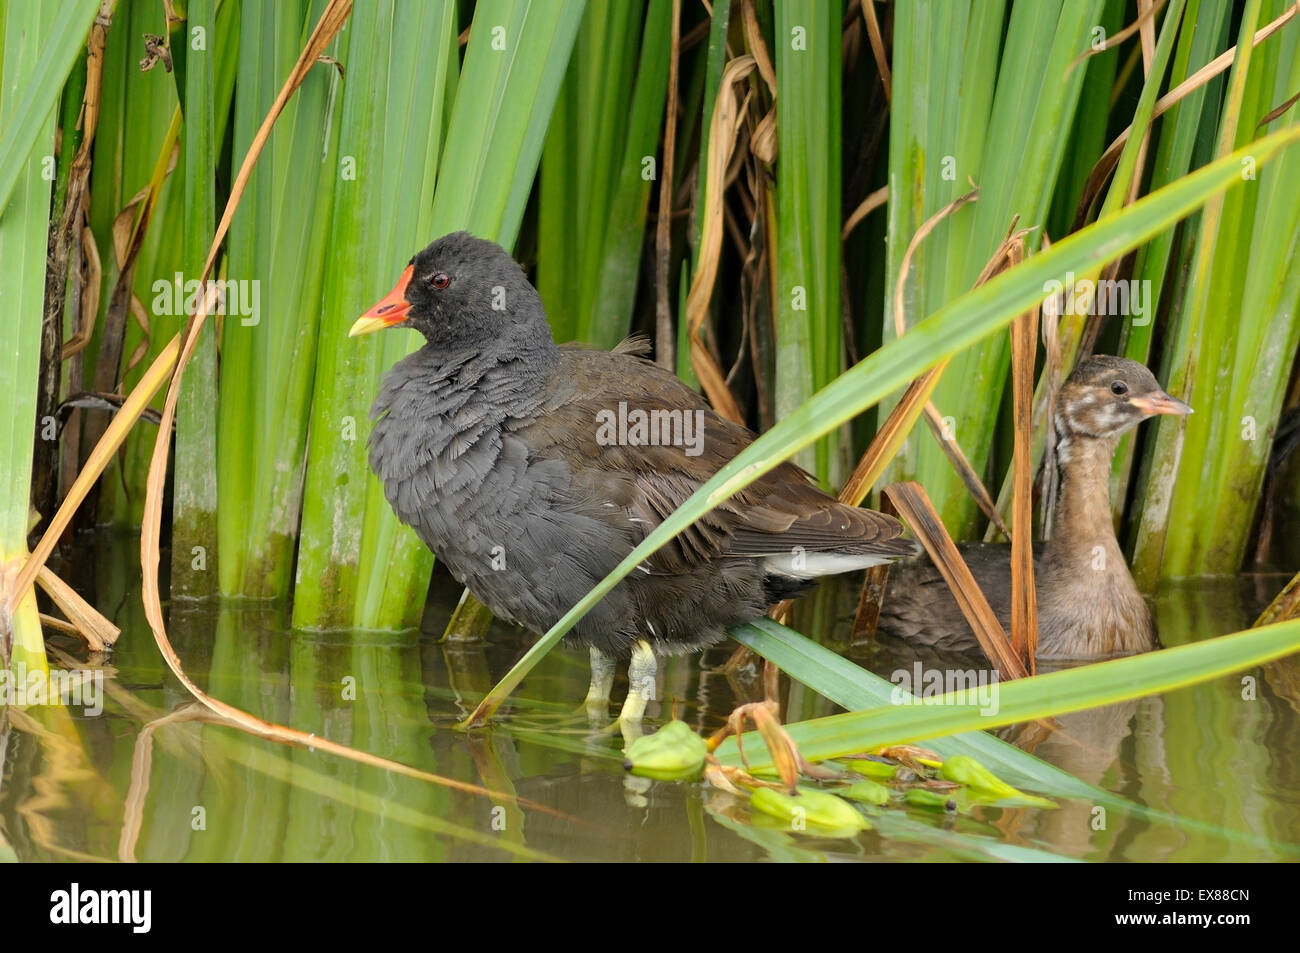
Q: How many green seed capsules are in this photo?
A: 6